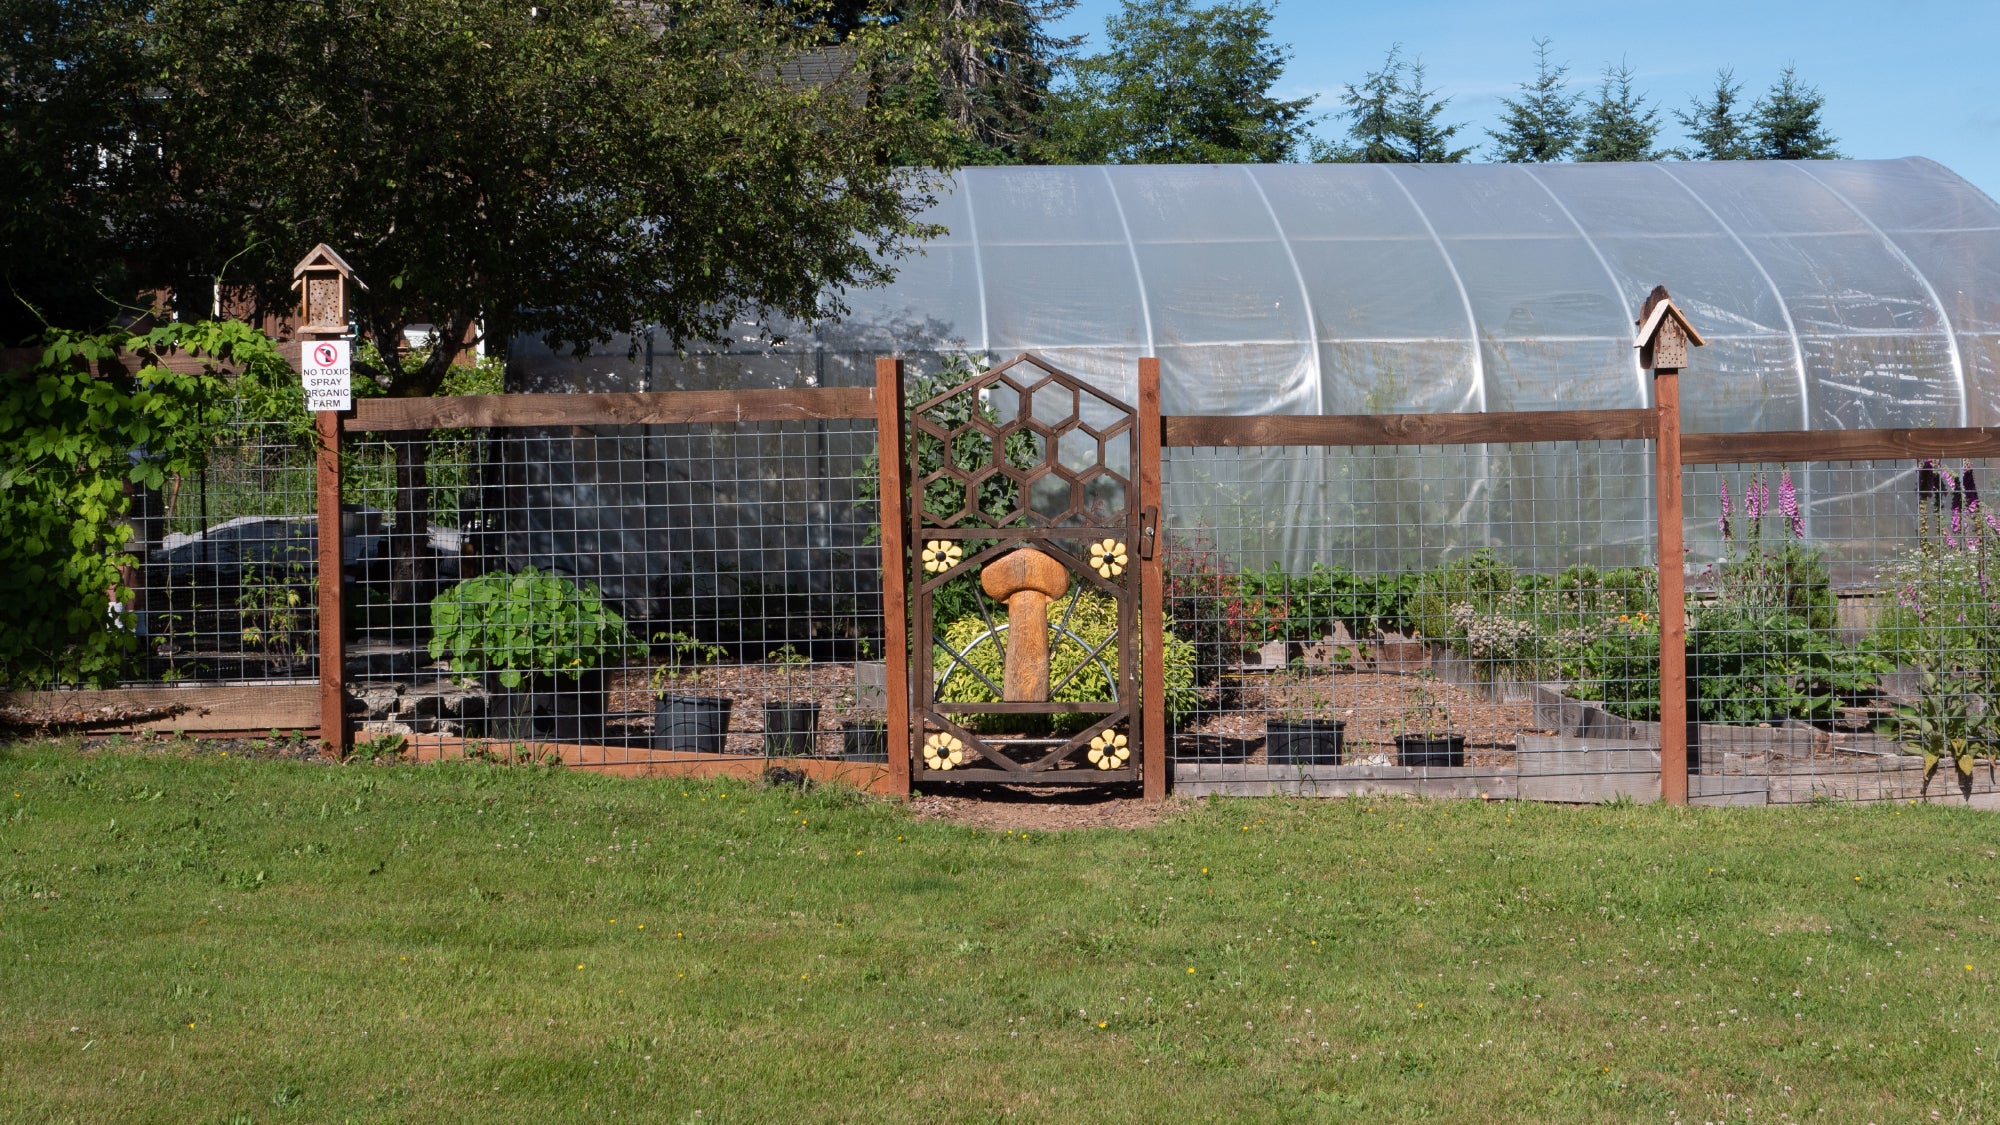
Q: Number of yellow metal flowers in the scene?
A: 4